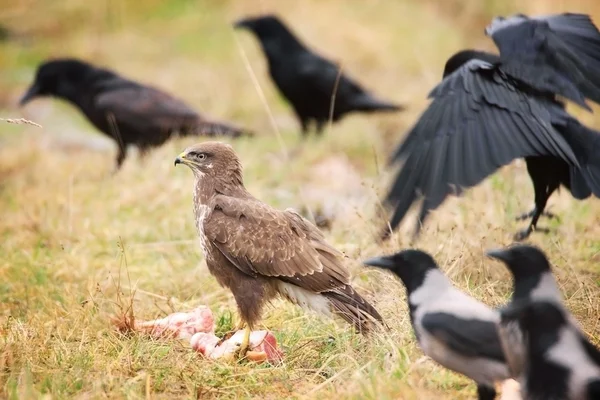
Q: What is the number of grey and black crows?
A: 3